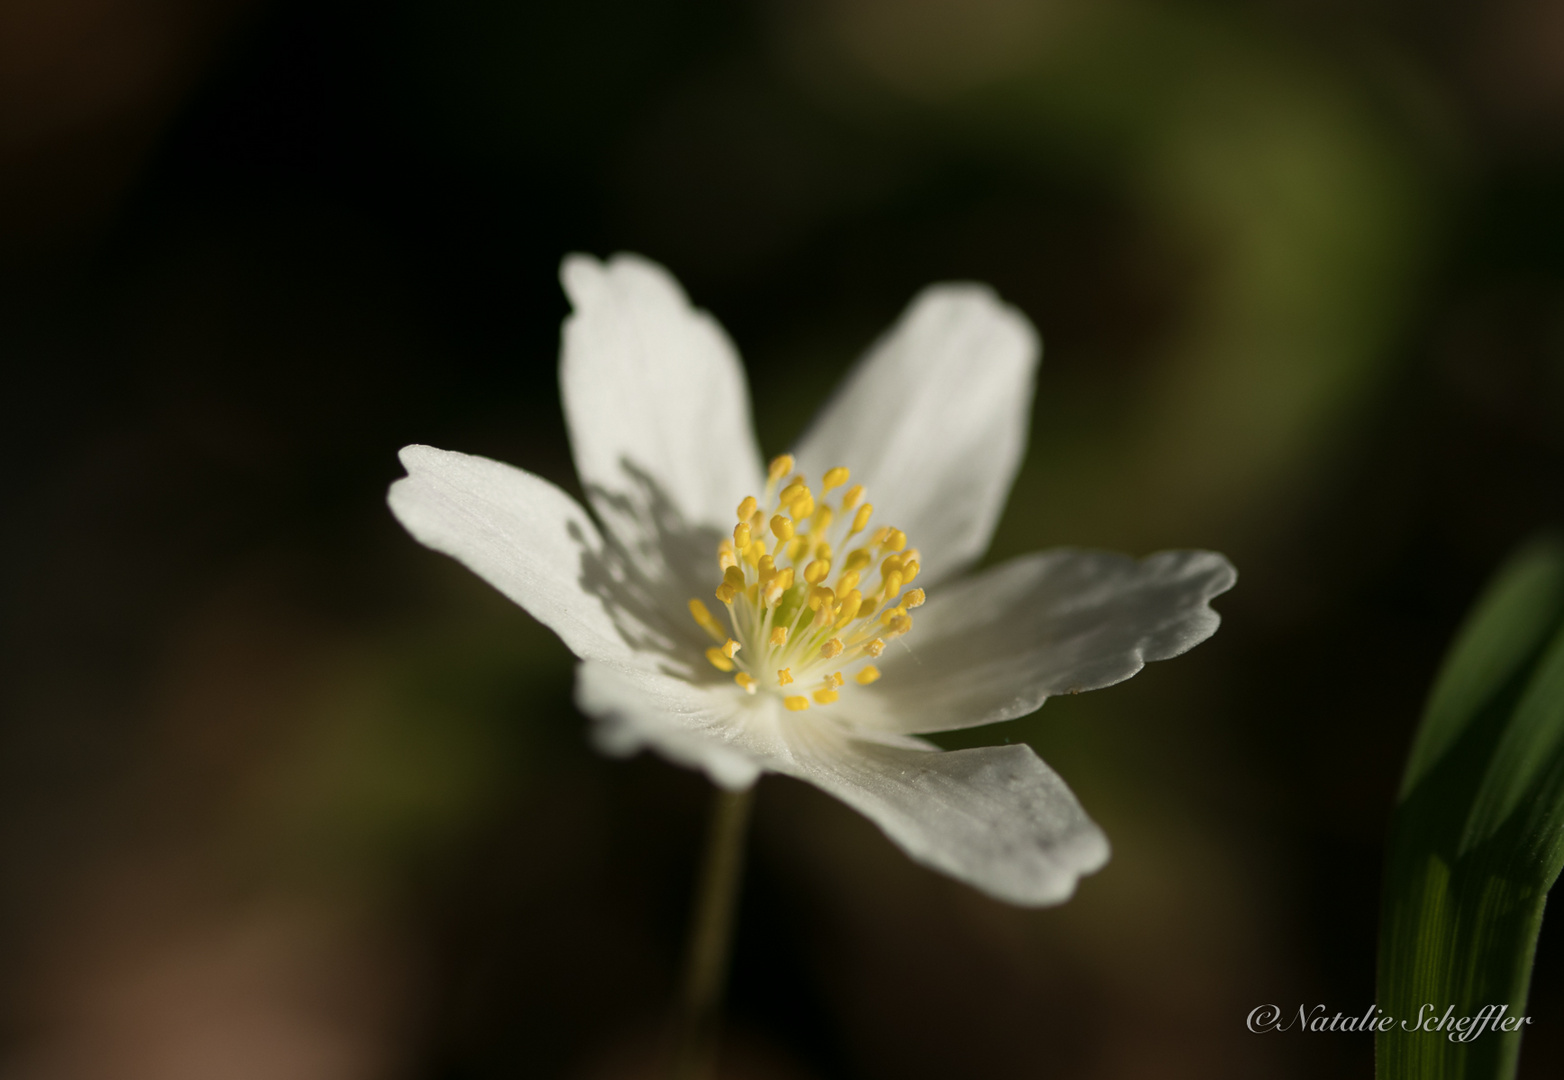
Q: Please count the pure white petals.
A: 6